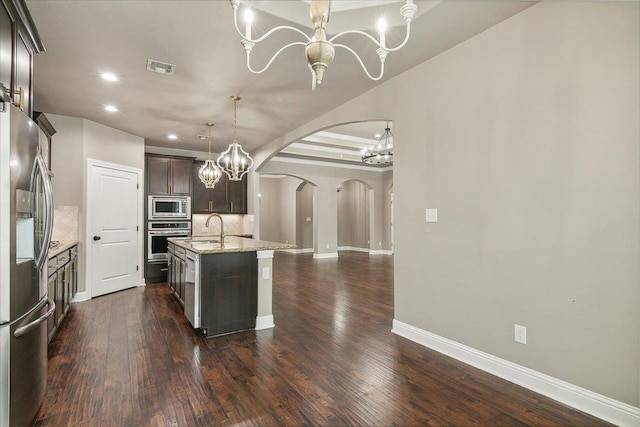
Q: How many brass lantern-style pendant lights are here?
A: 2